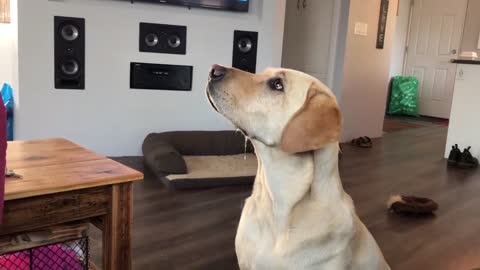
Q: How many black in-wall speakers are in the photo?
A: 3